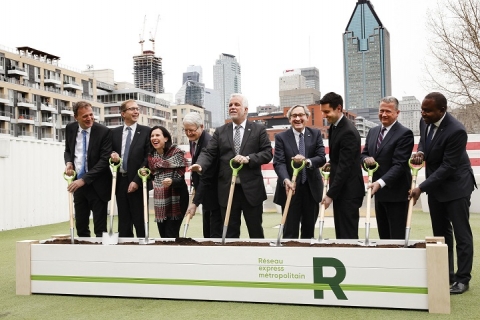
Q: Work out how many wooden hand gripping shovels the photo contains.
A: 9